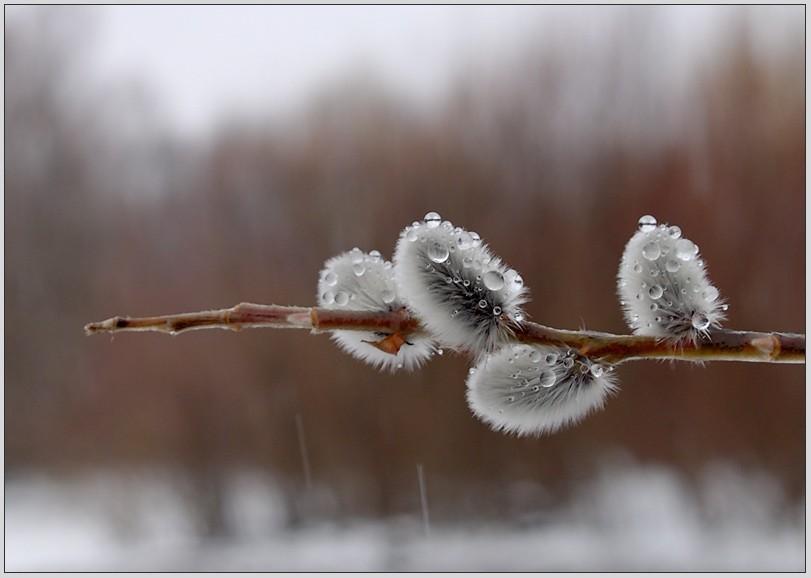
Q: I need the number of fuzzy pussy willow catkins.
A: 4